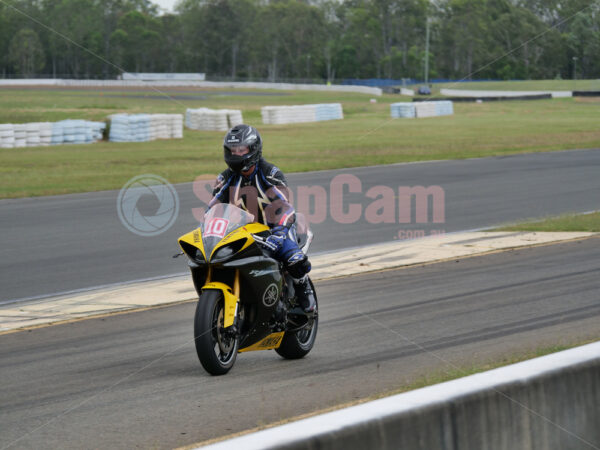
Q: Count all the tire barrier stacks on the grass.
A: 5